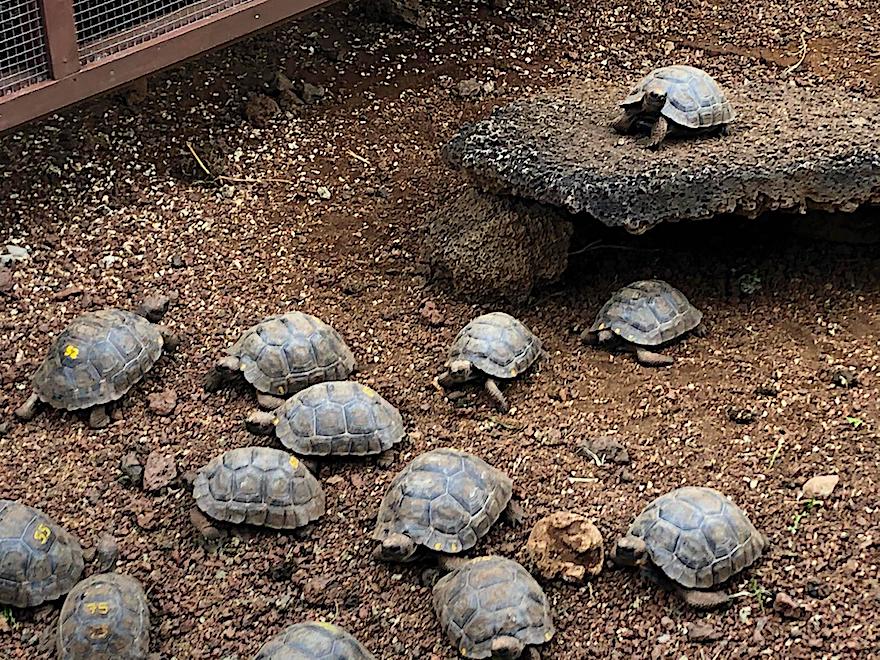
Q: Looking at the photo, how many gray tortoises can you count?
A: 13